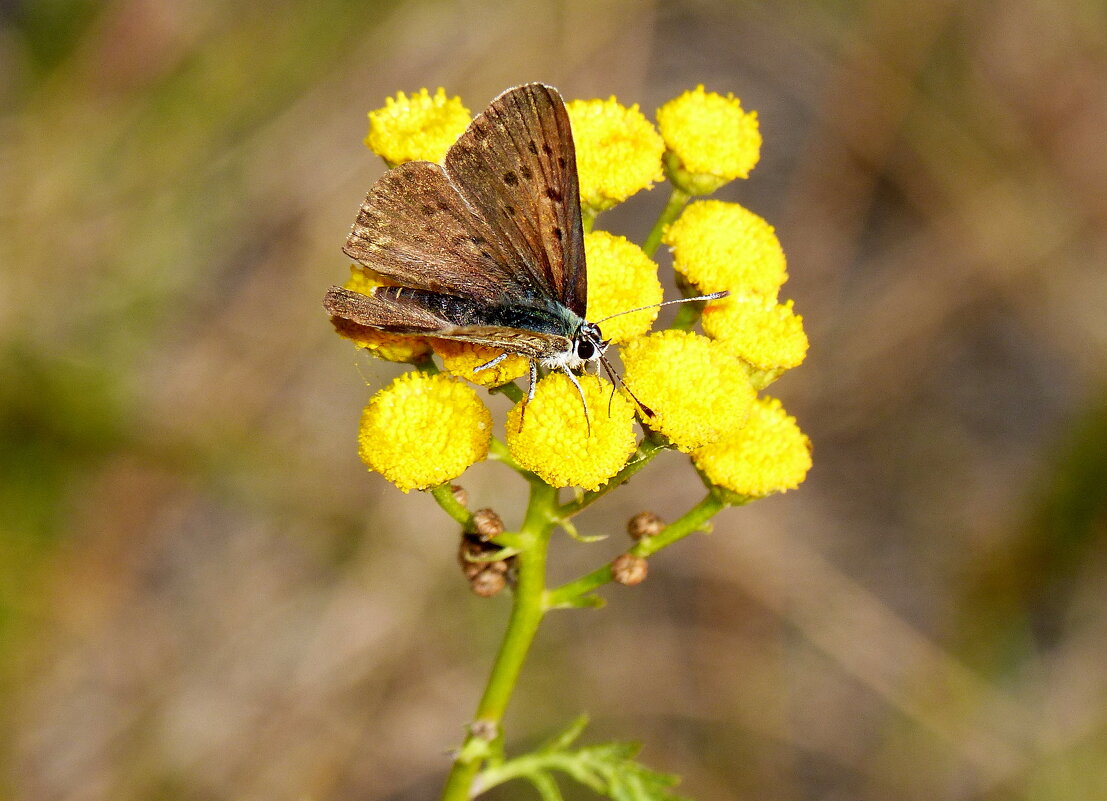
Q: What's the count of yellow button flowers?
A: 12